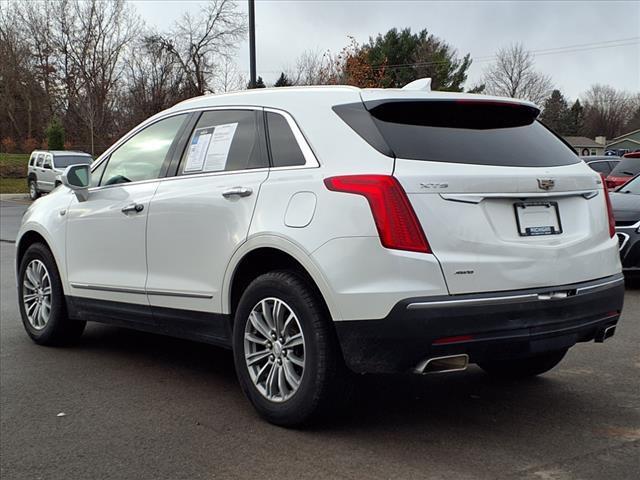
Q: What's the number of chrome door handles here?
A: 2